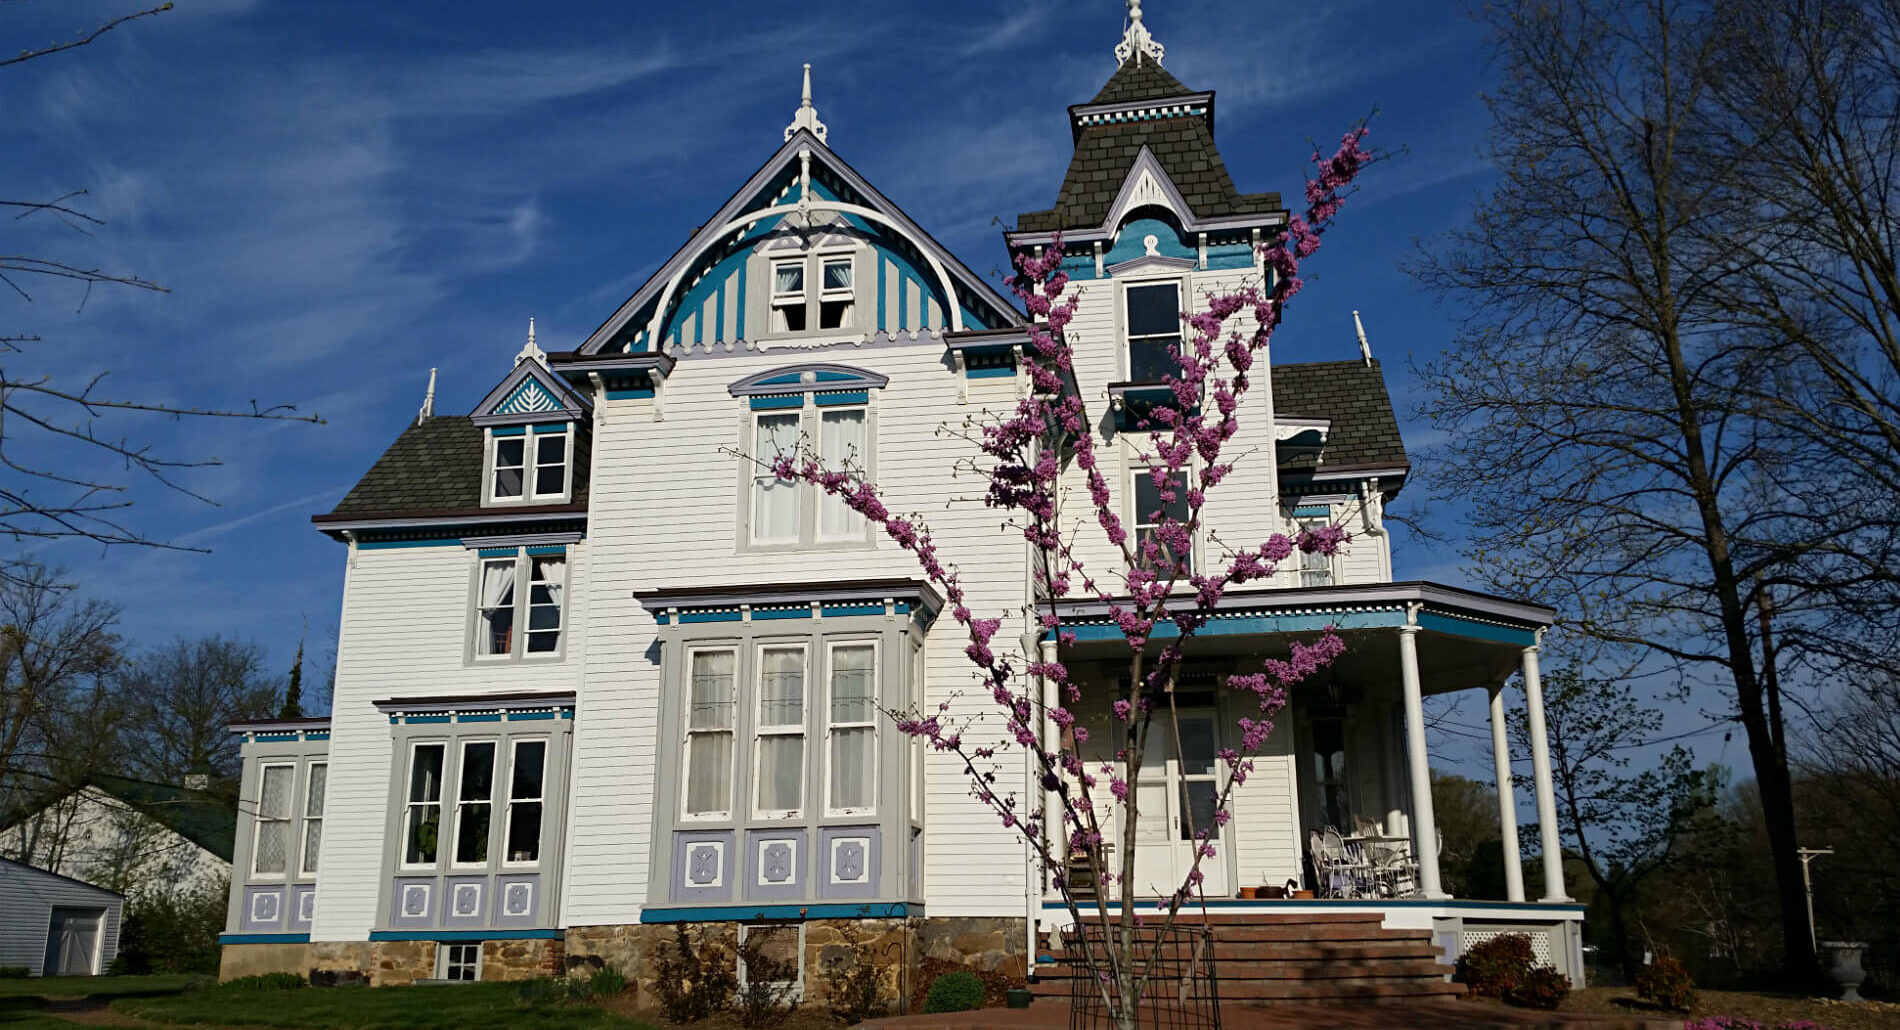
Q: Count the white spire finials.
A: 5